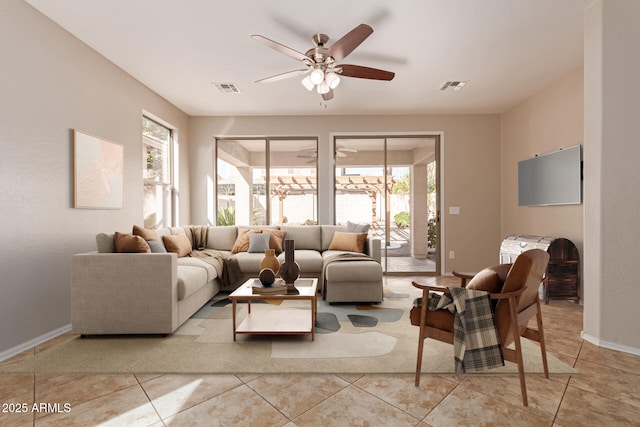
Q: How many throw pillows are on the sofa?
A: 9